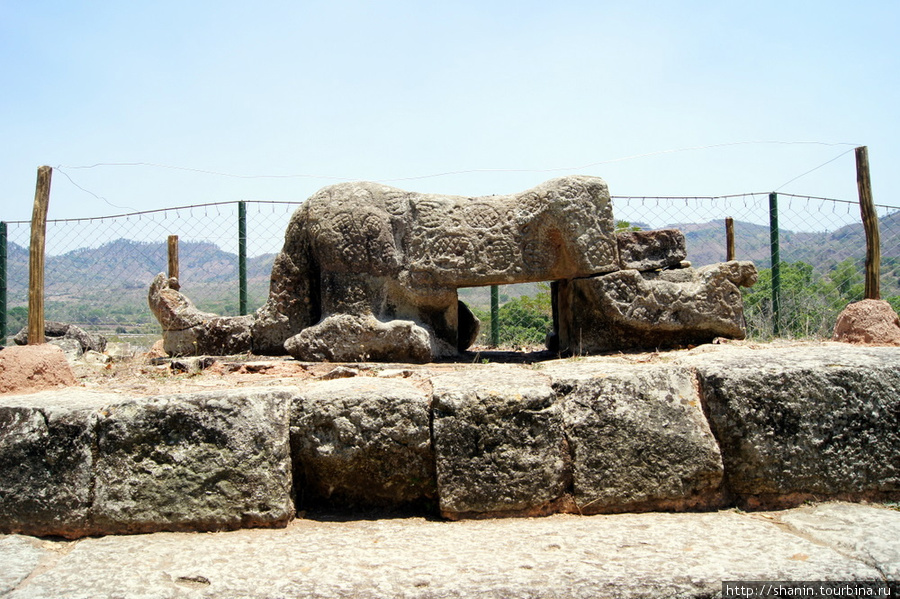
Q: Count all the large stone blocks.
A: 6